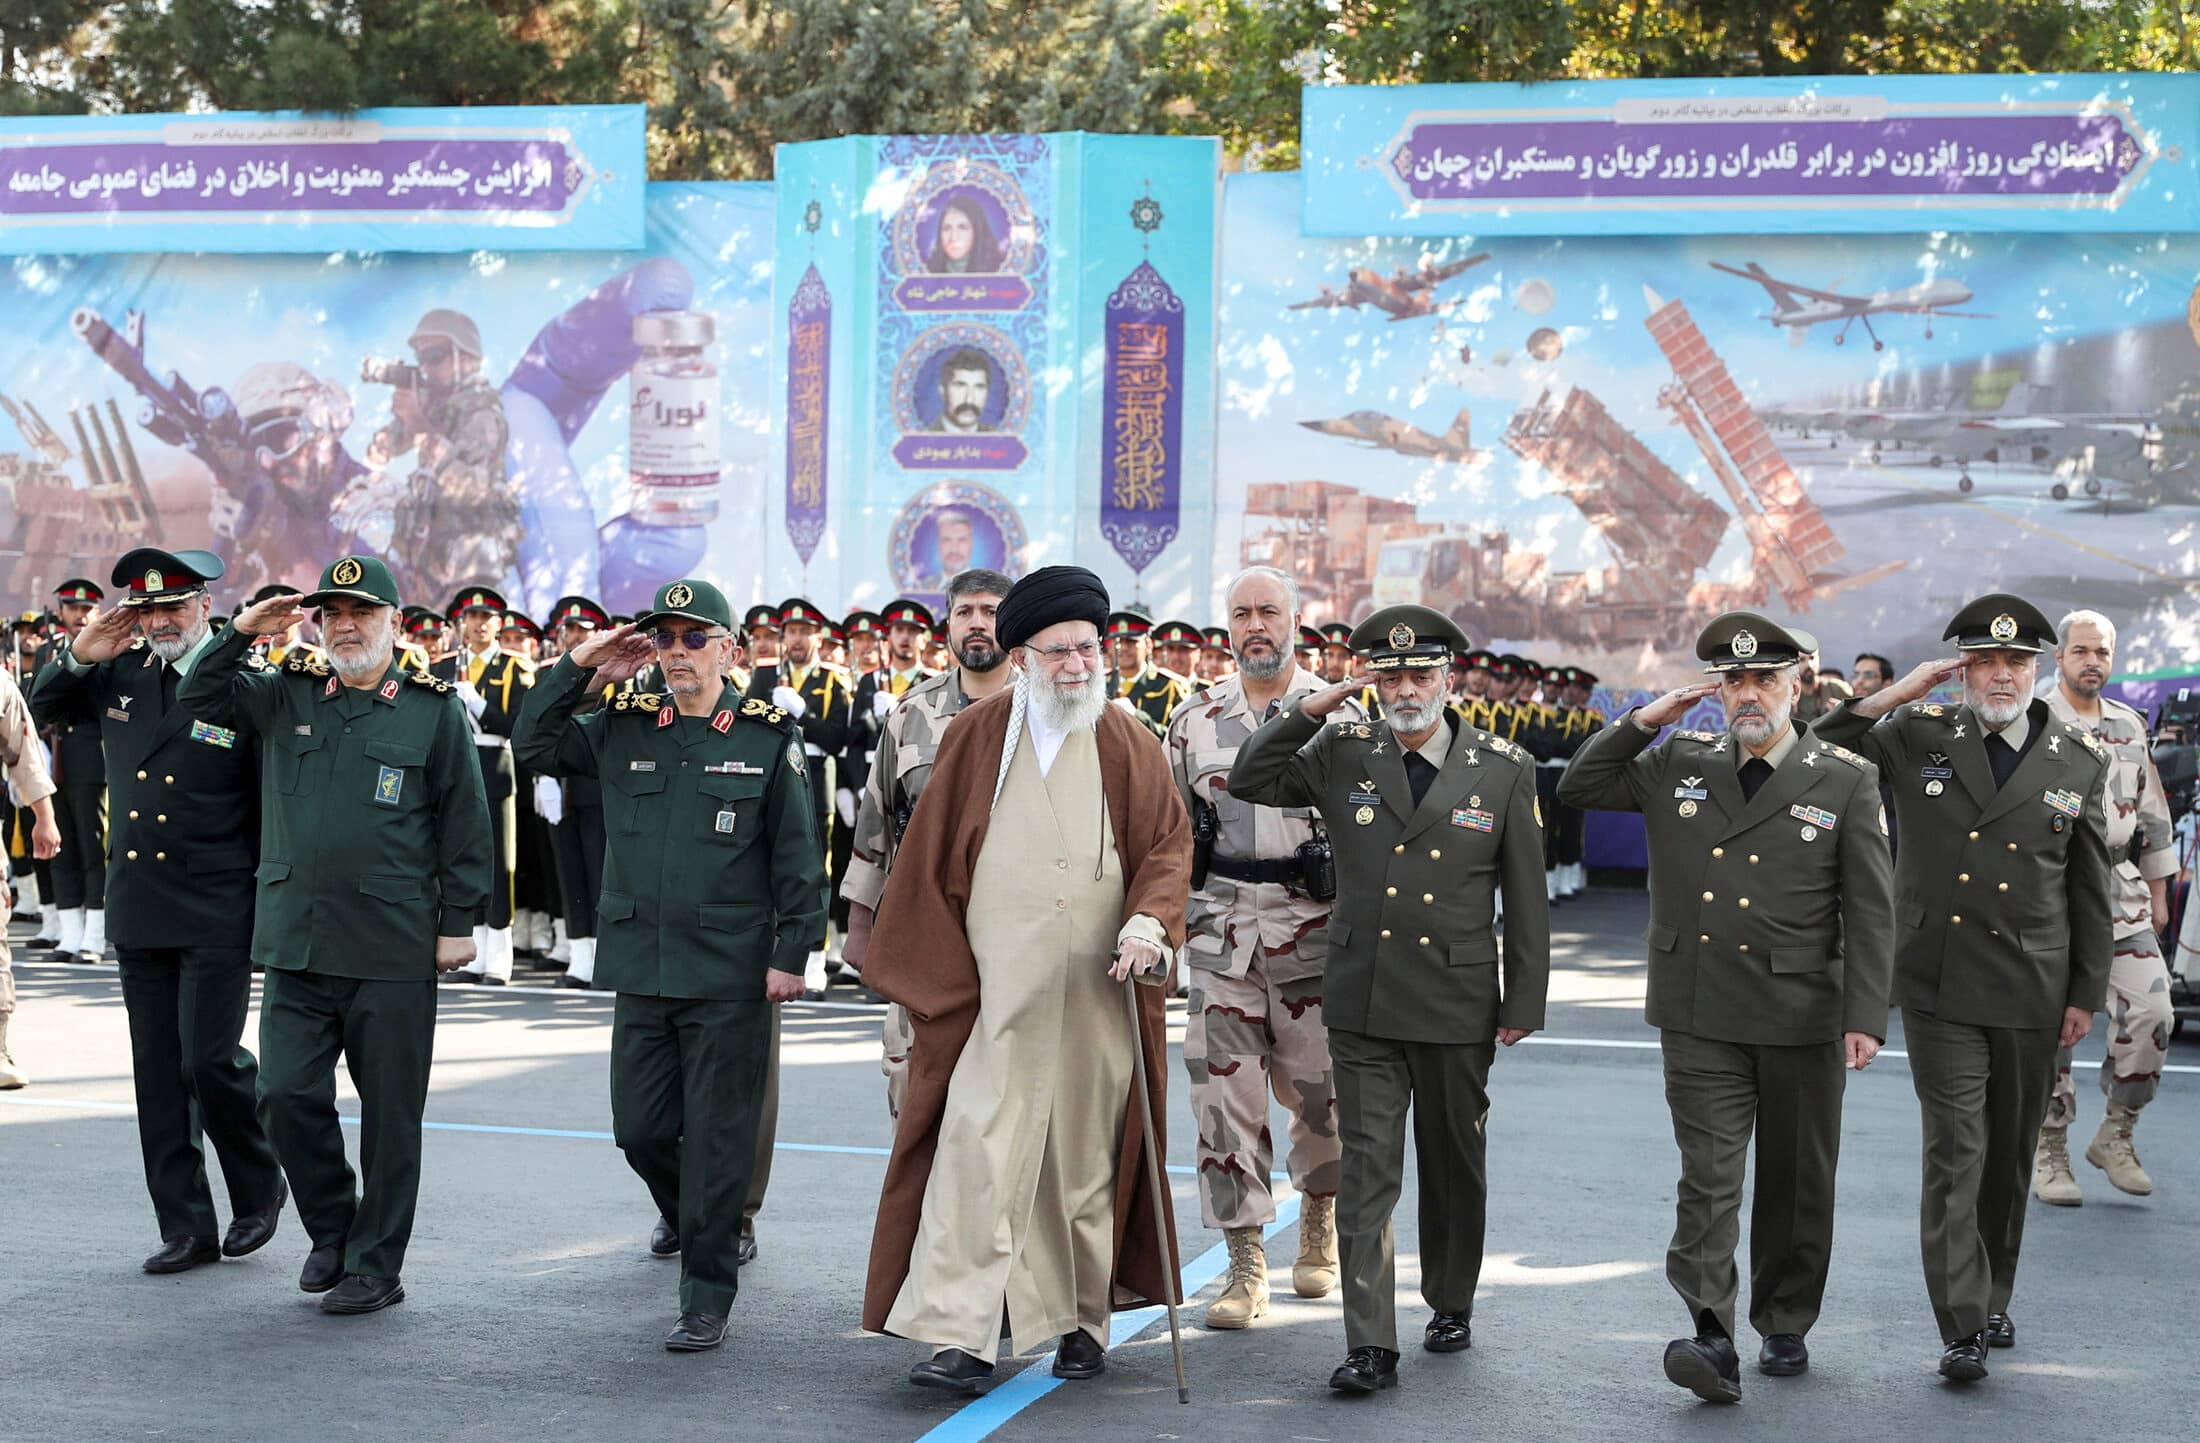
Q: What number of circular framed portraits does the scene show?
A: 3